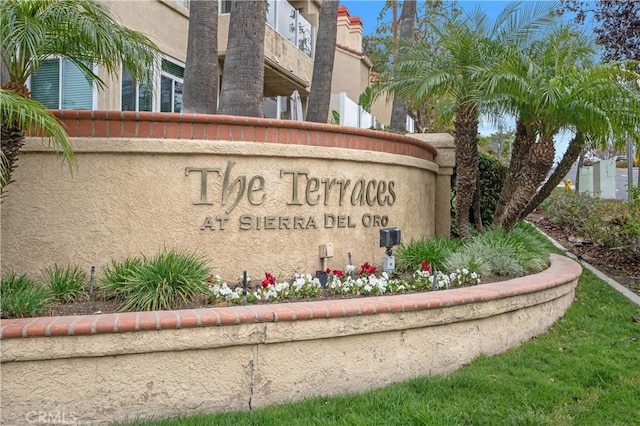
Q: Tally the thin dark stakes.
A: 4